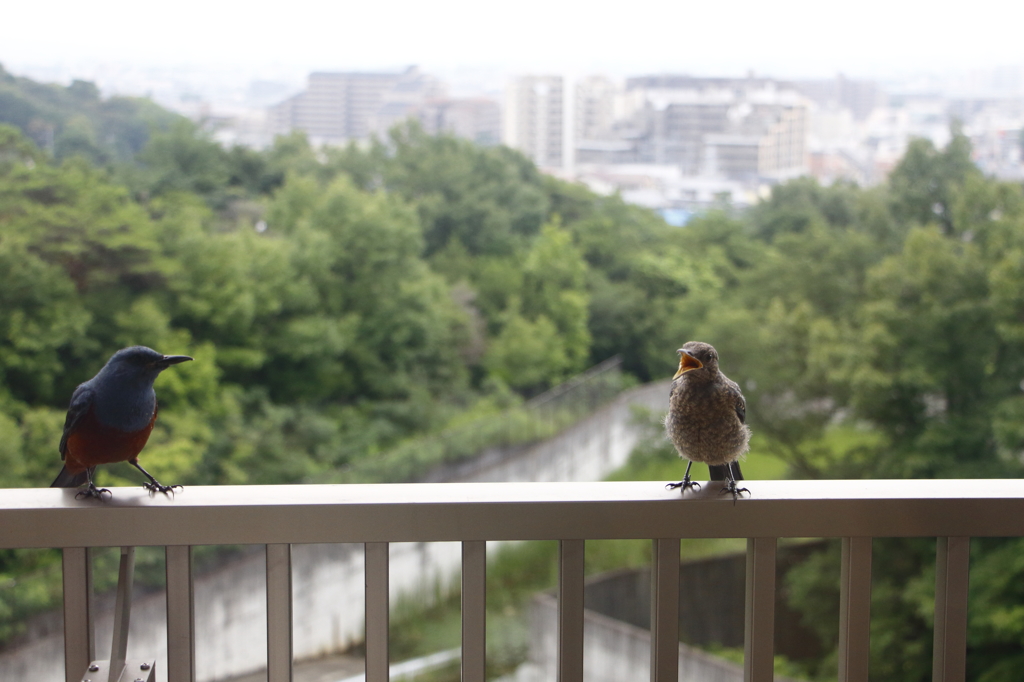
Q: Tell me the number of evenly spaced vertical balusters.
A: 10